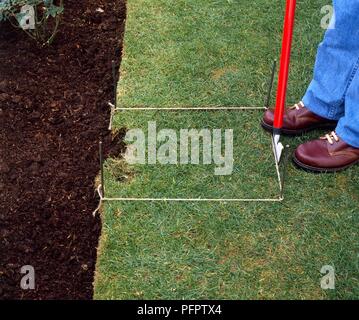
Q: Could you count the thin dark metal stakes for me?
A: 4